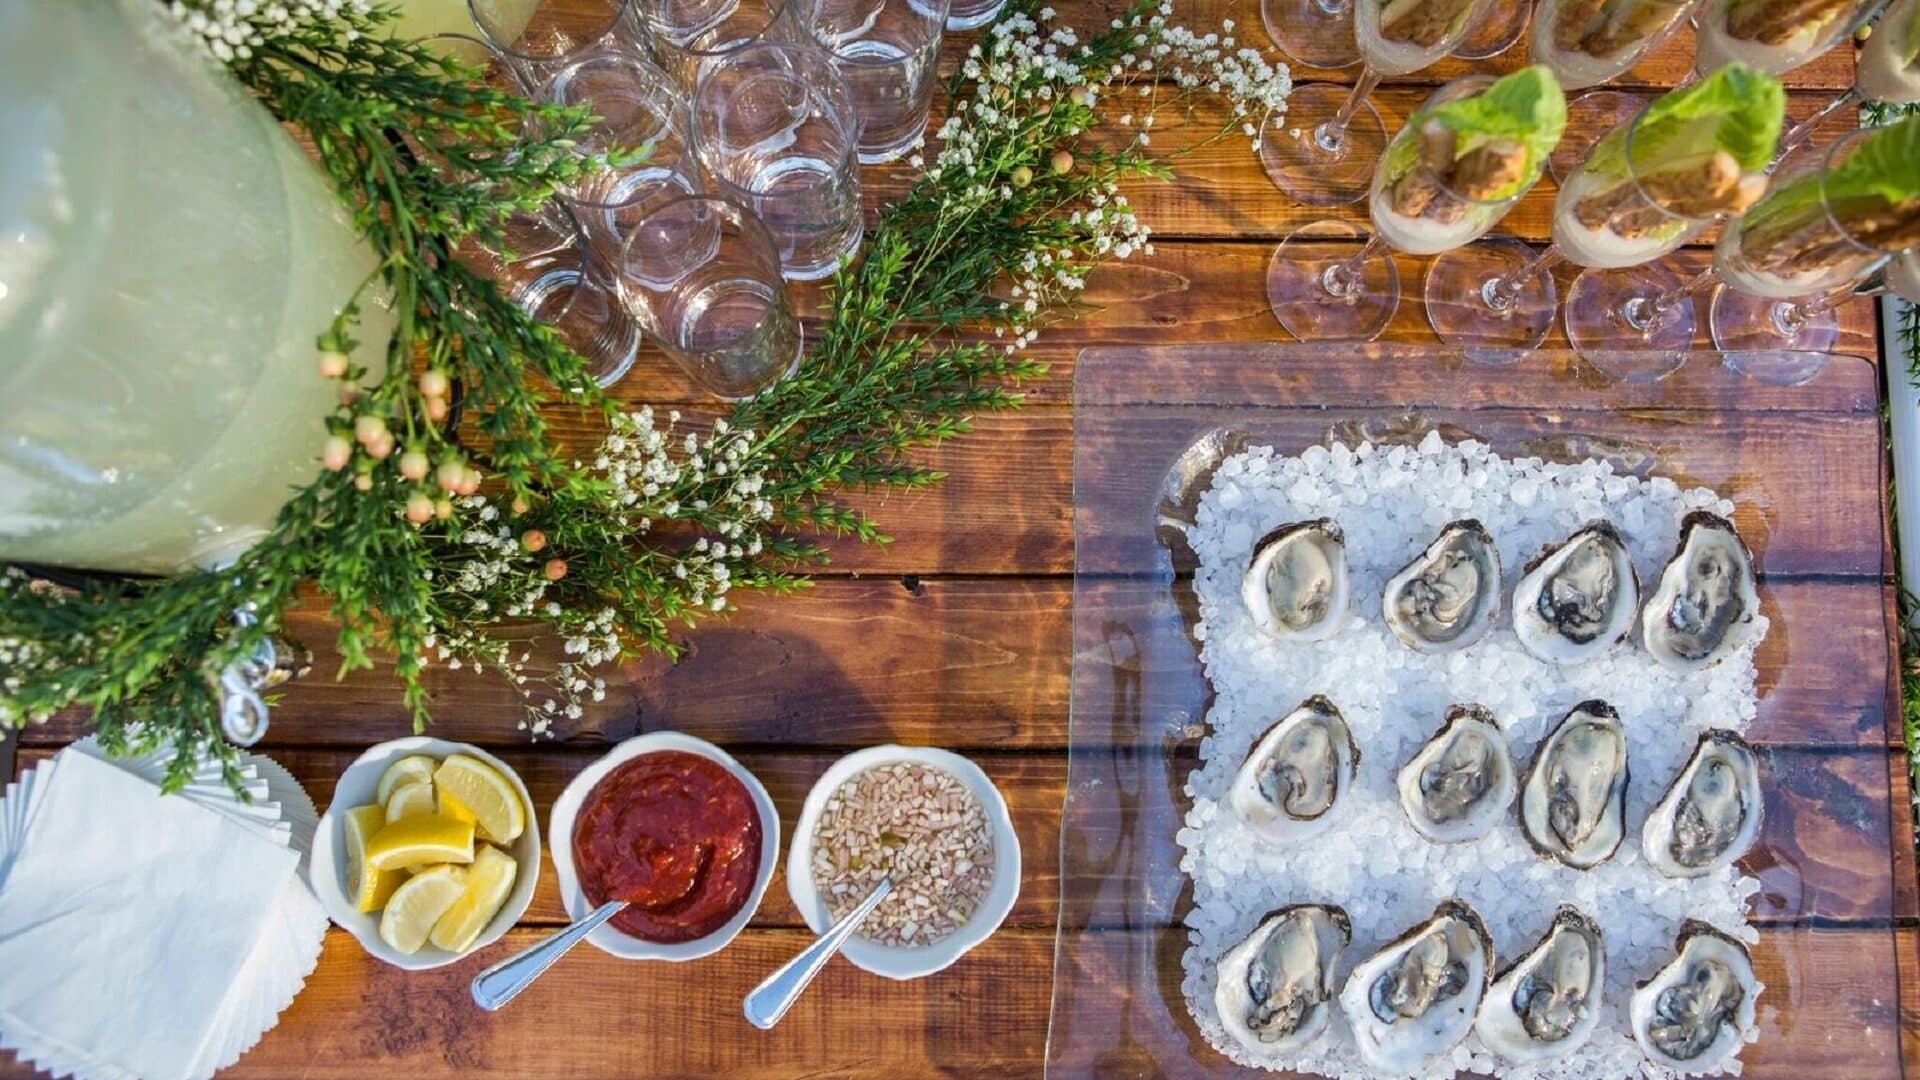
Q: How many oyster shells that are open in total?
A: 12